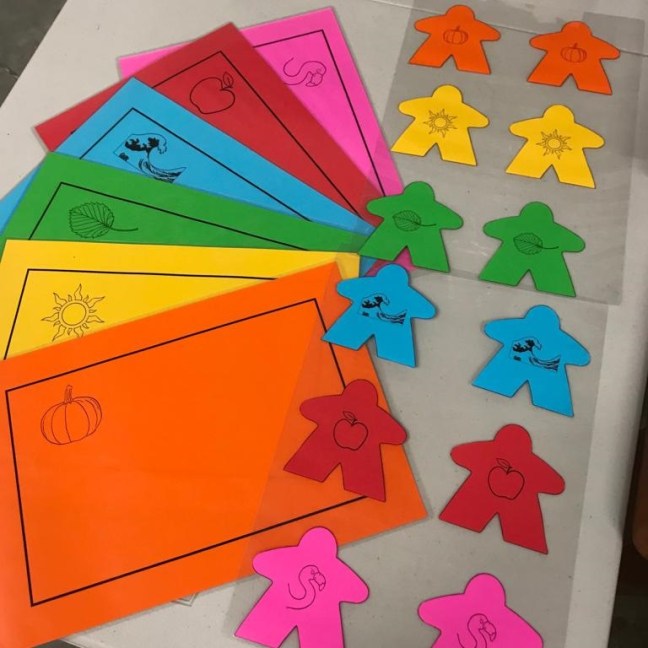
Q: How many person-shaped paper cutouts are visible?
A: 12